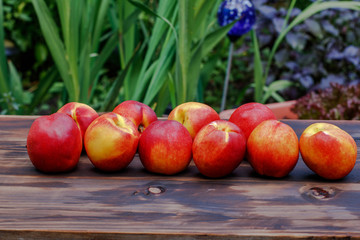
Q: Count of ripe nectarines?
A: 10